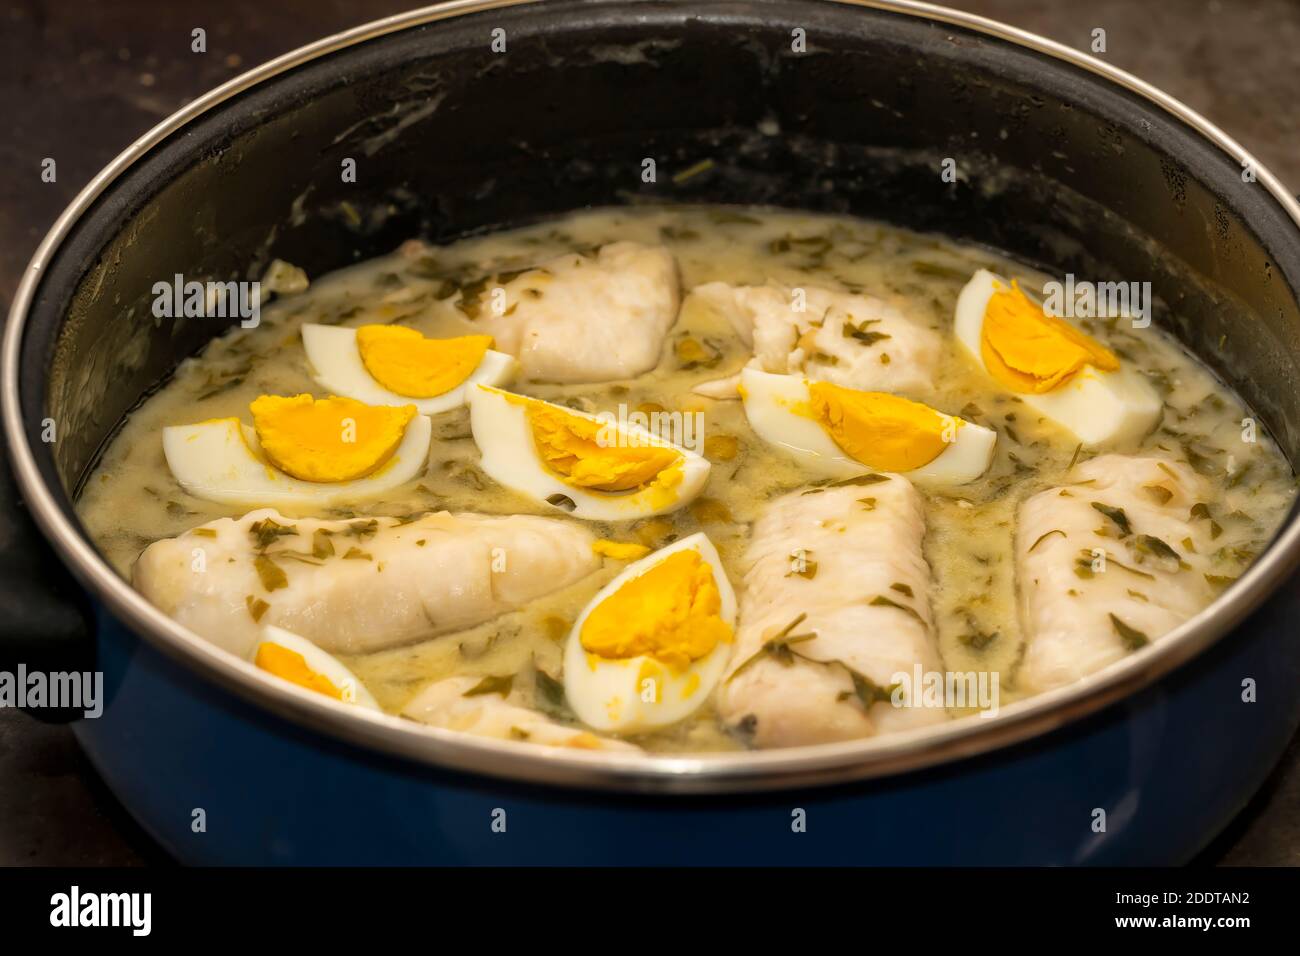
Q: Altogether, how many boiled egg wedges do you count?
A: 7